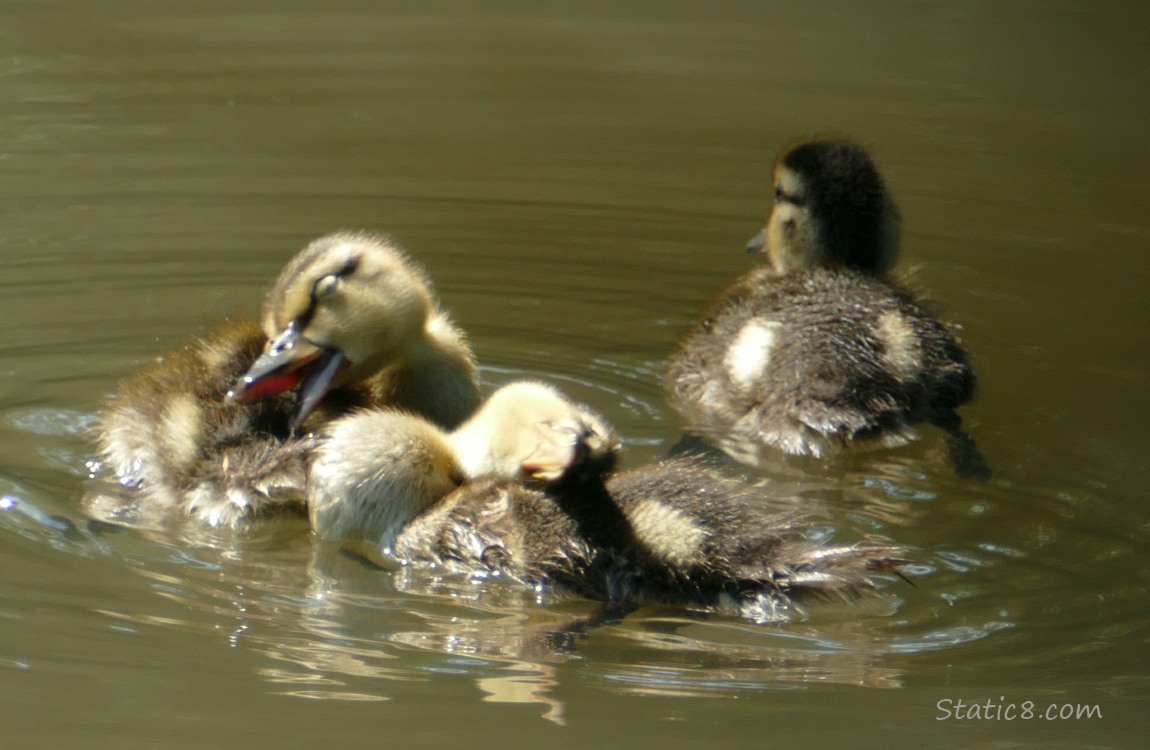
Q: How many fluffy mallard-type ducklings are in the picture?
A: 3